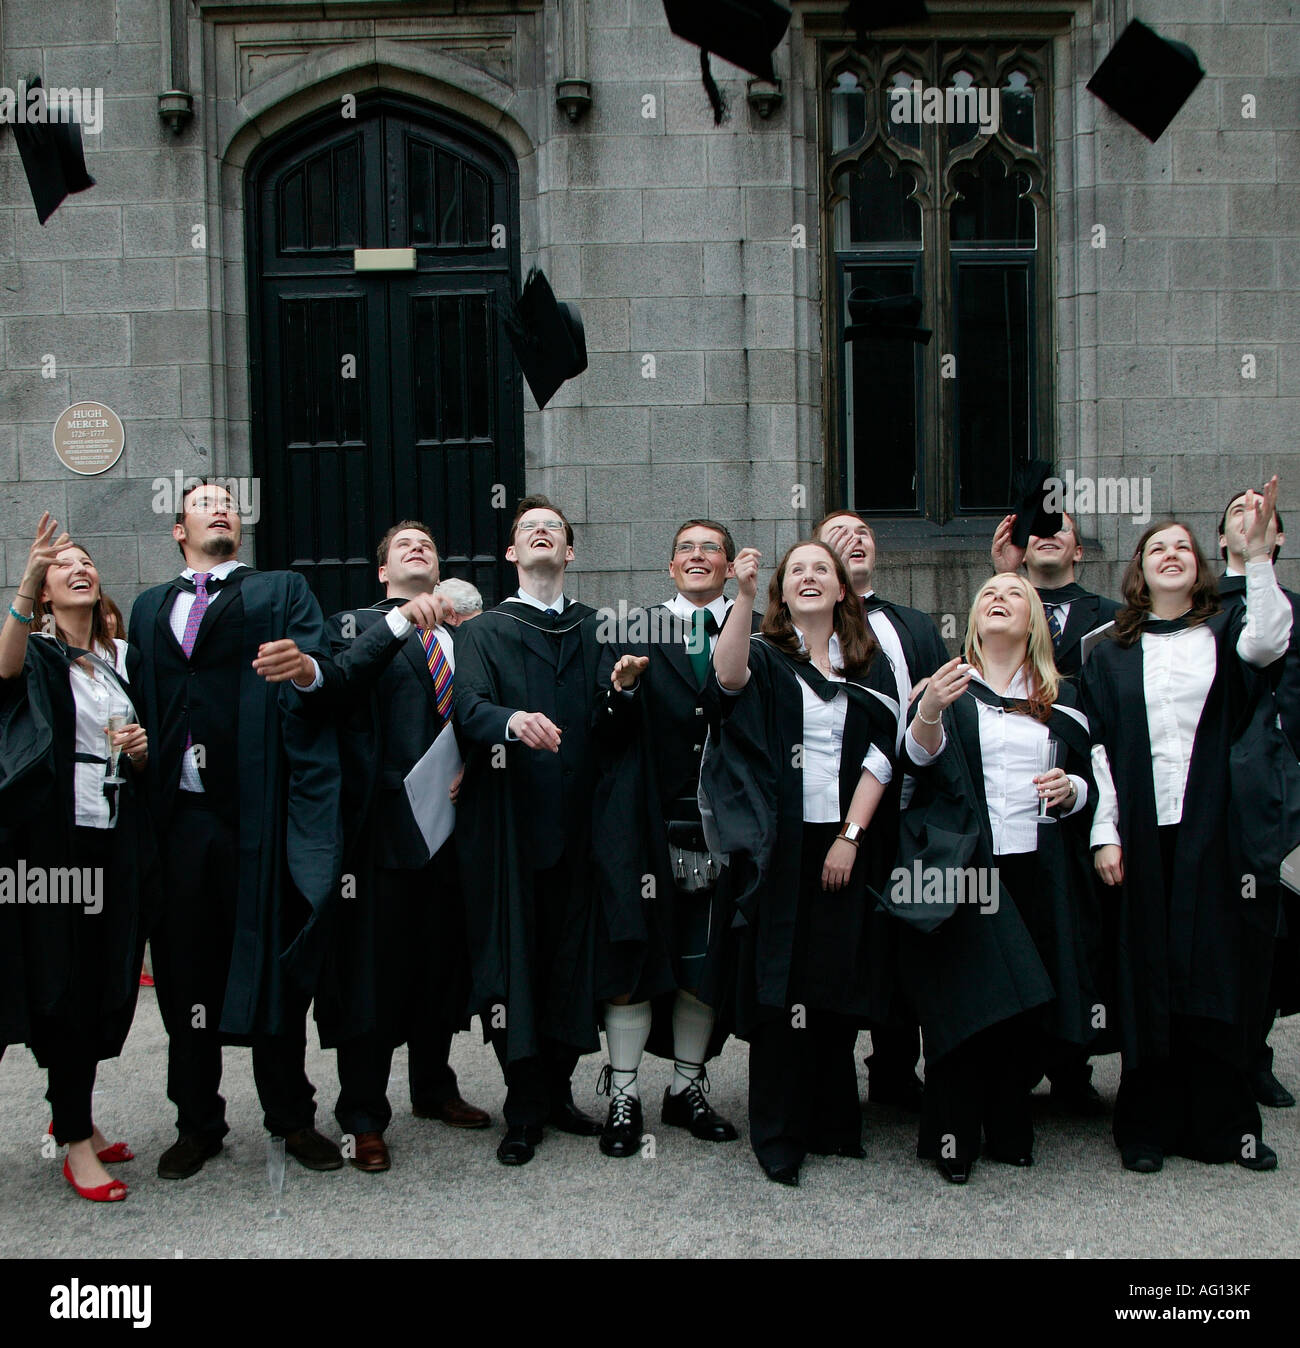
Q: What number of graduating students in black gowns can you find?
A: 11